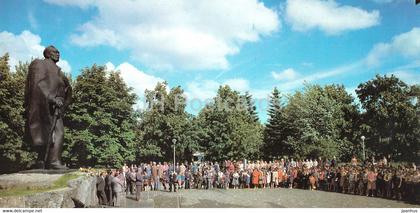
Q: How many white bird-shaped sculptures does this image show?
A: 0